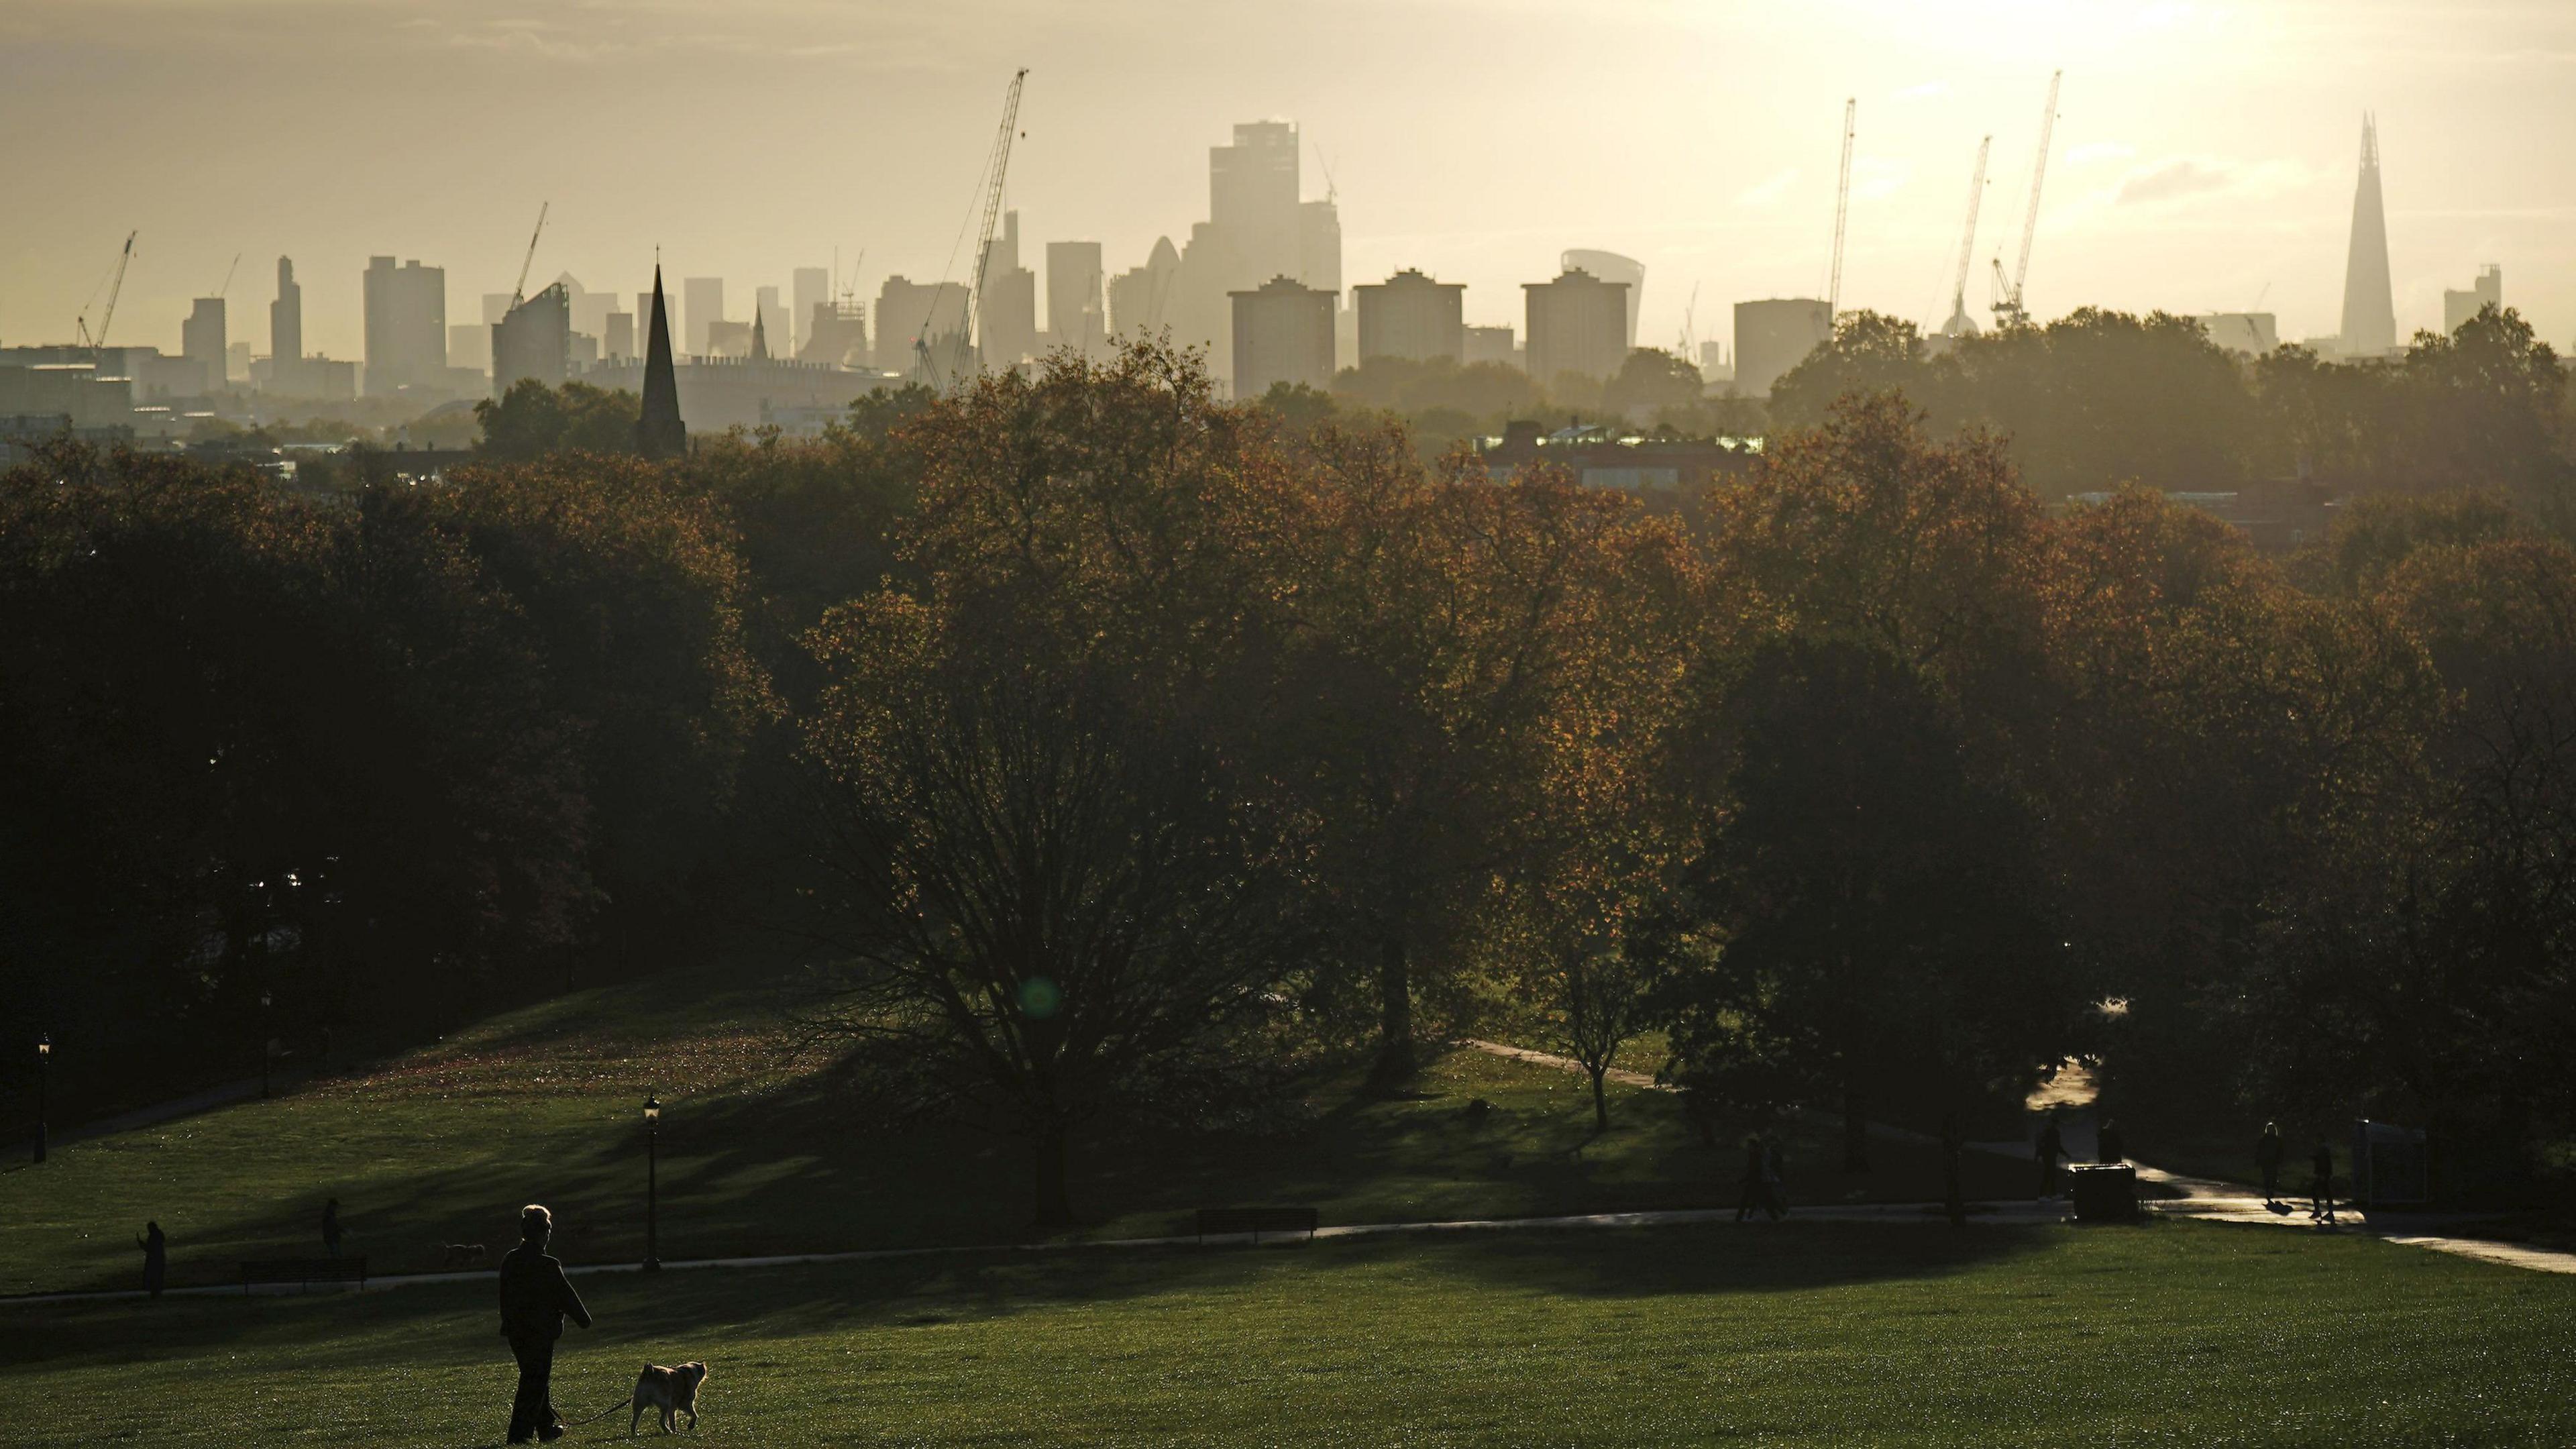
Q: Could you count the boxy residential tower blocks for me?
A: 3